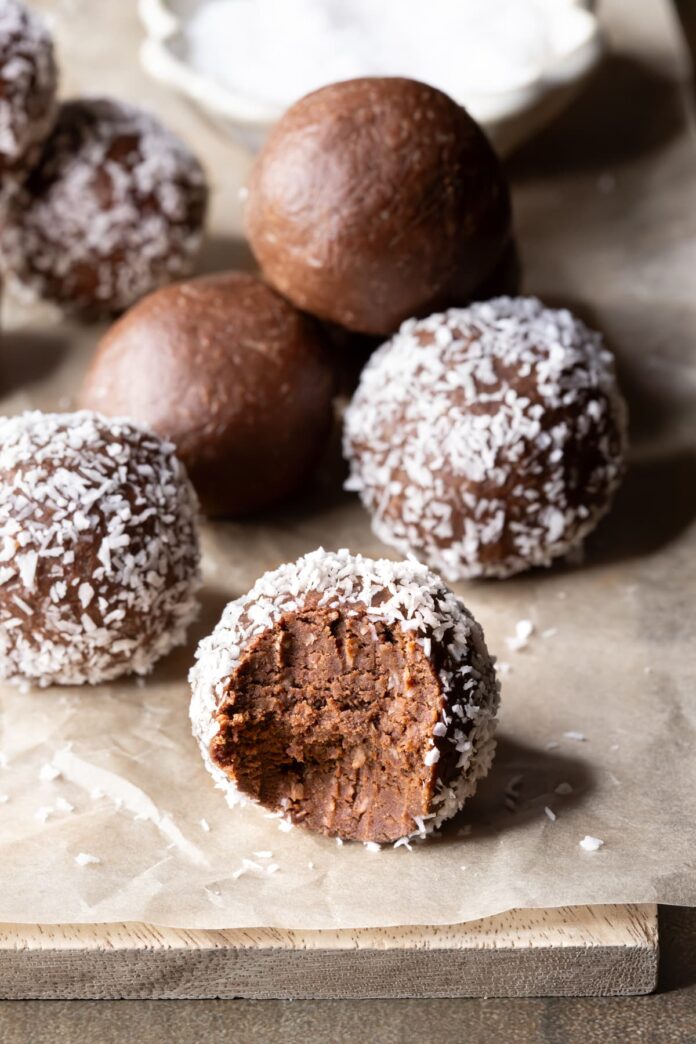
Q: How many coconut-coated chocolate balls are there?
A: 5